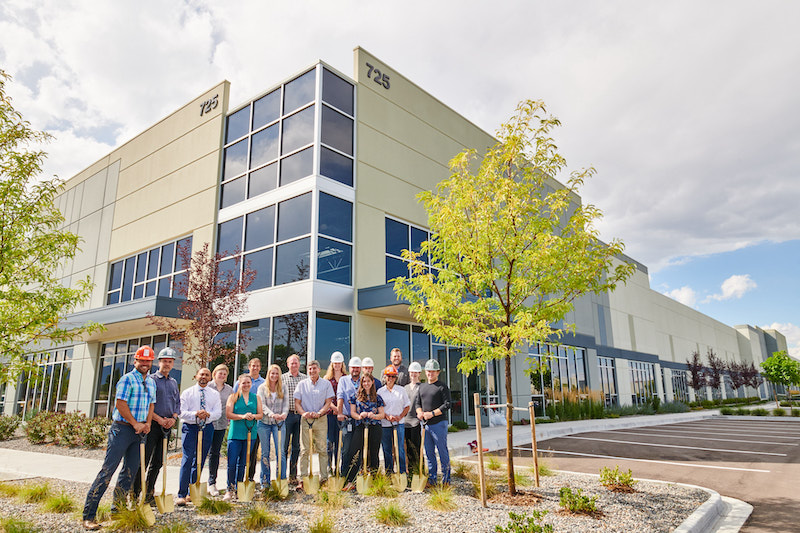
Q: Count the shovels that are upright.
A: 10